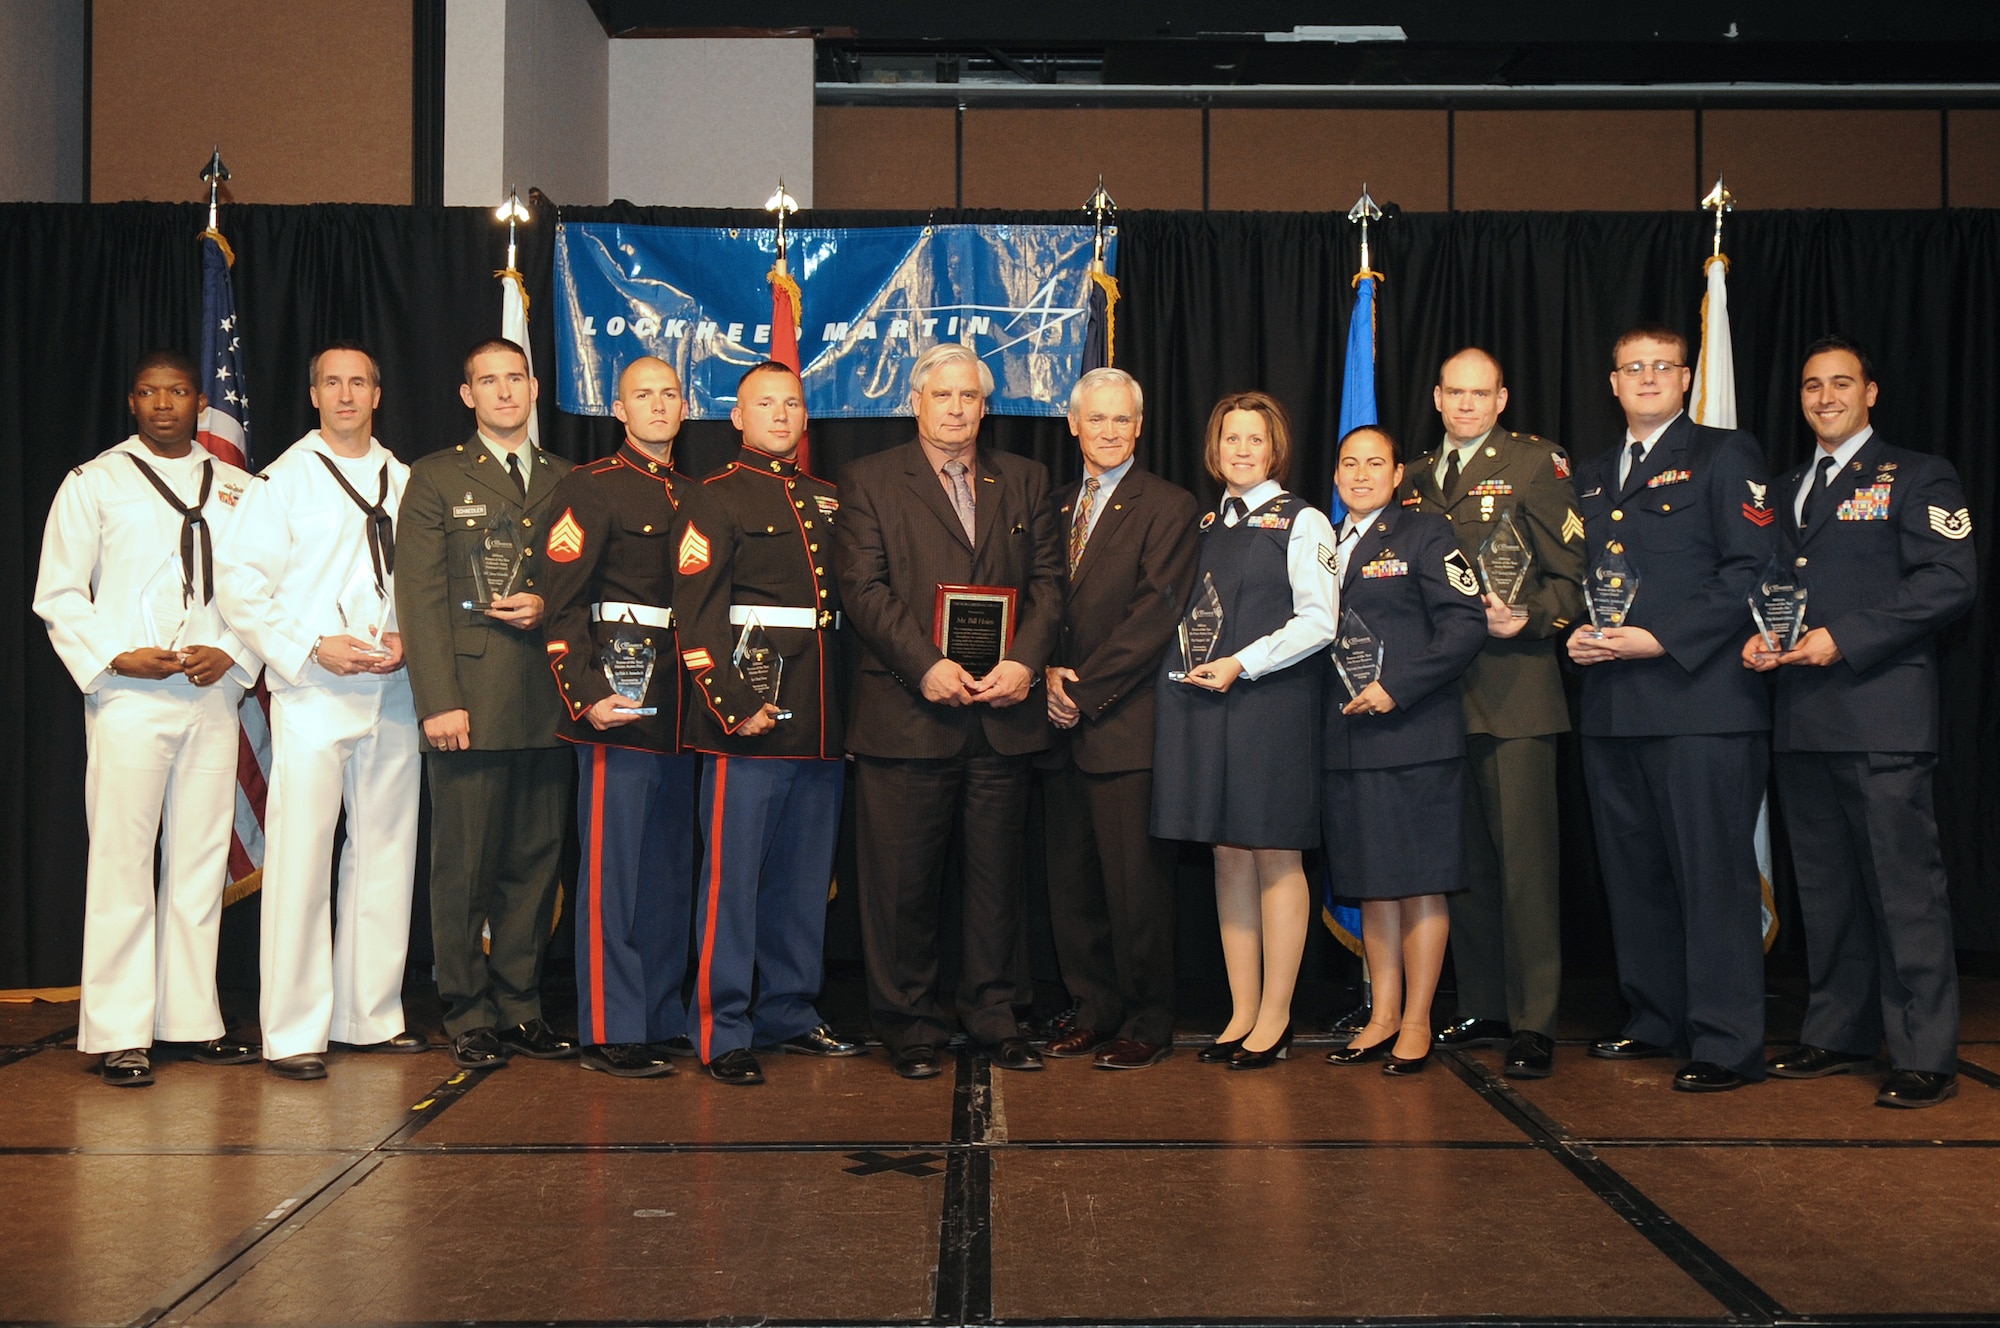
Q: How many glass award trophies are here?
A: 10